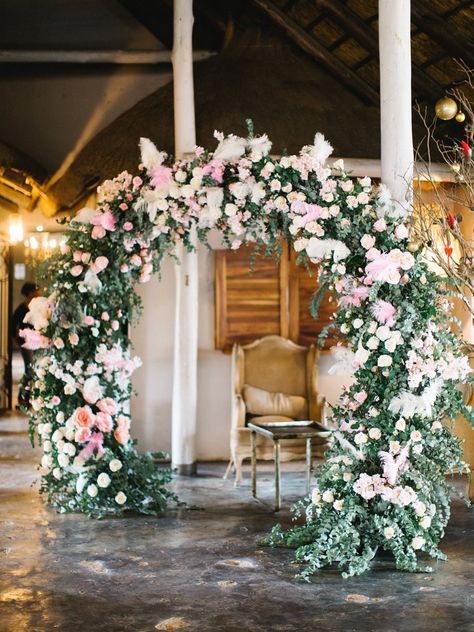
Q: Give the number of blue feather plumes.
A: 0